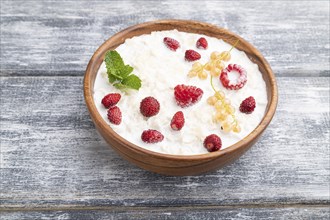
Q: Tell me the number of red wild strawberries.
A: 10